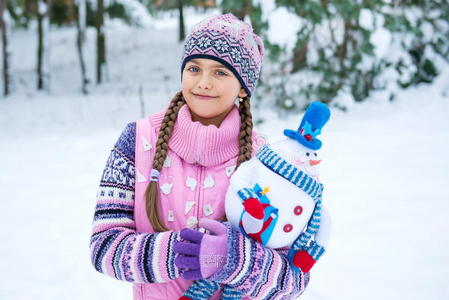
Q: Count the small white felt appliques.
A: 11